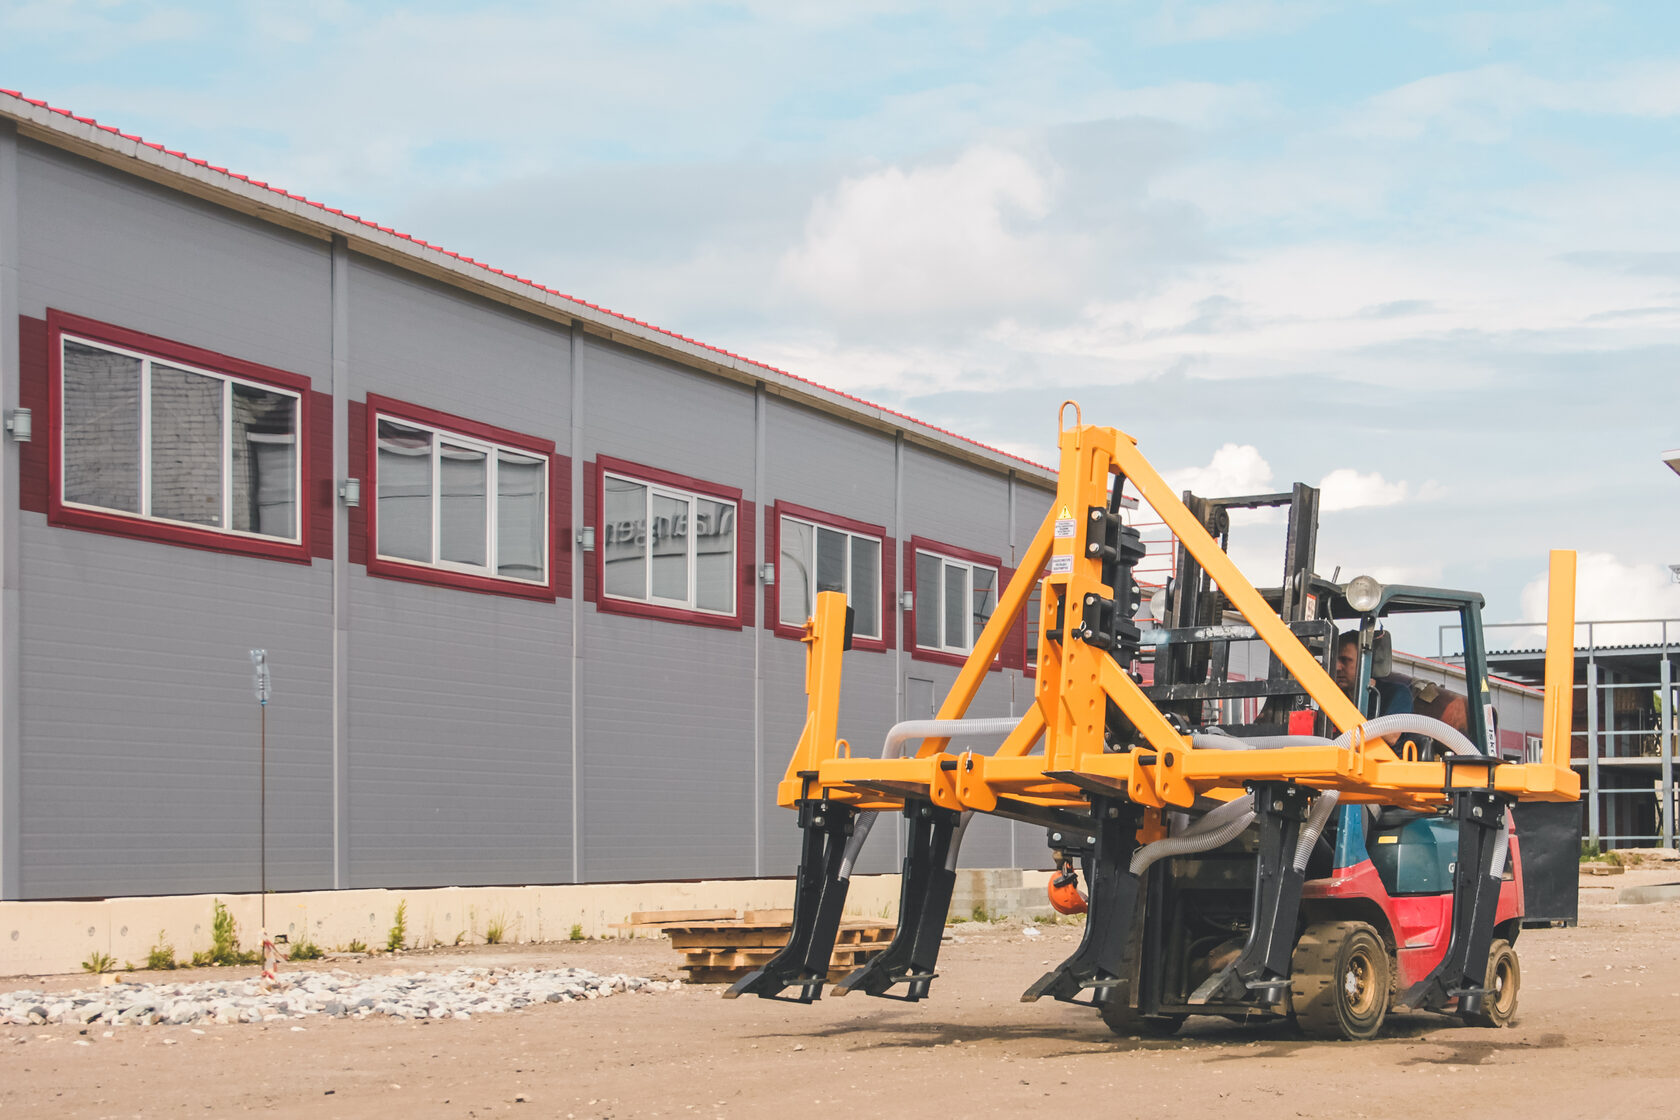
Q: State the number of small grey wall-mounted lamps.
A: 5